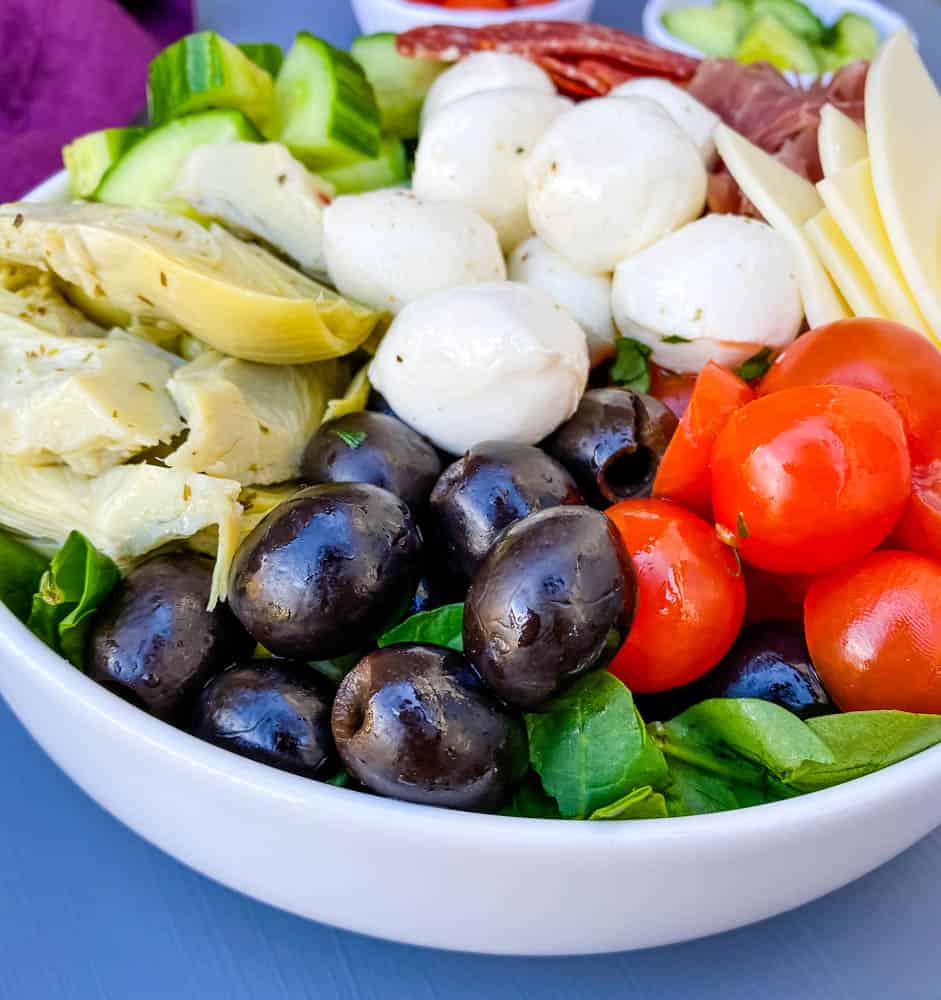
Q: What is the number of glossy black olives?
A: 9